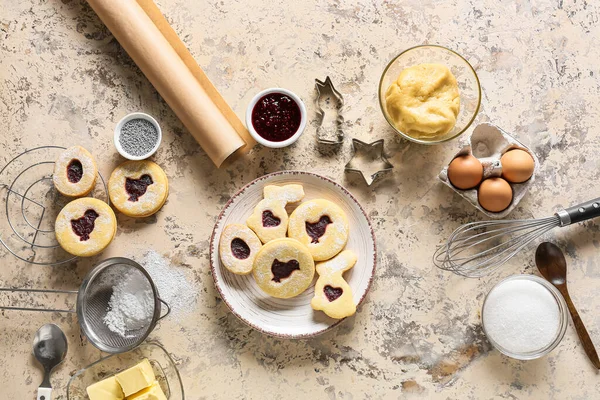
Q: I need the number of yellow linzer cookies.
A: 8